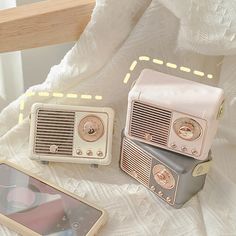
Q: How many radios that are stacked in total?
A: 2